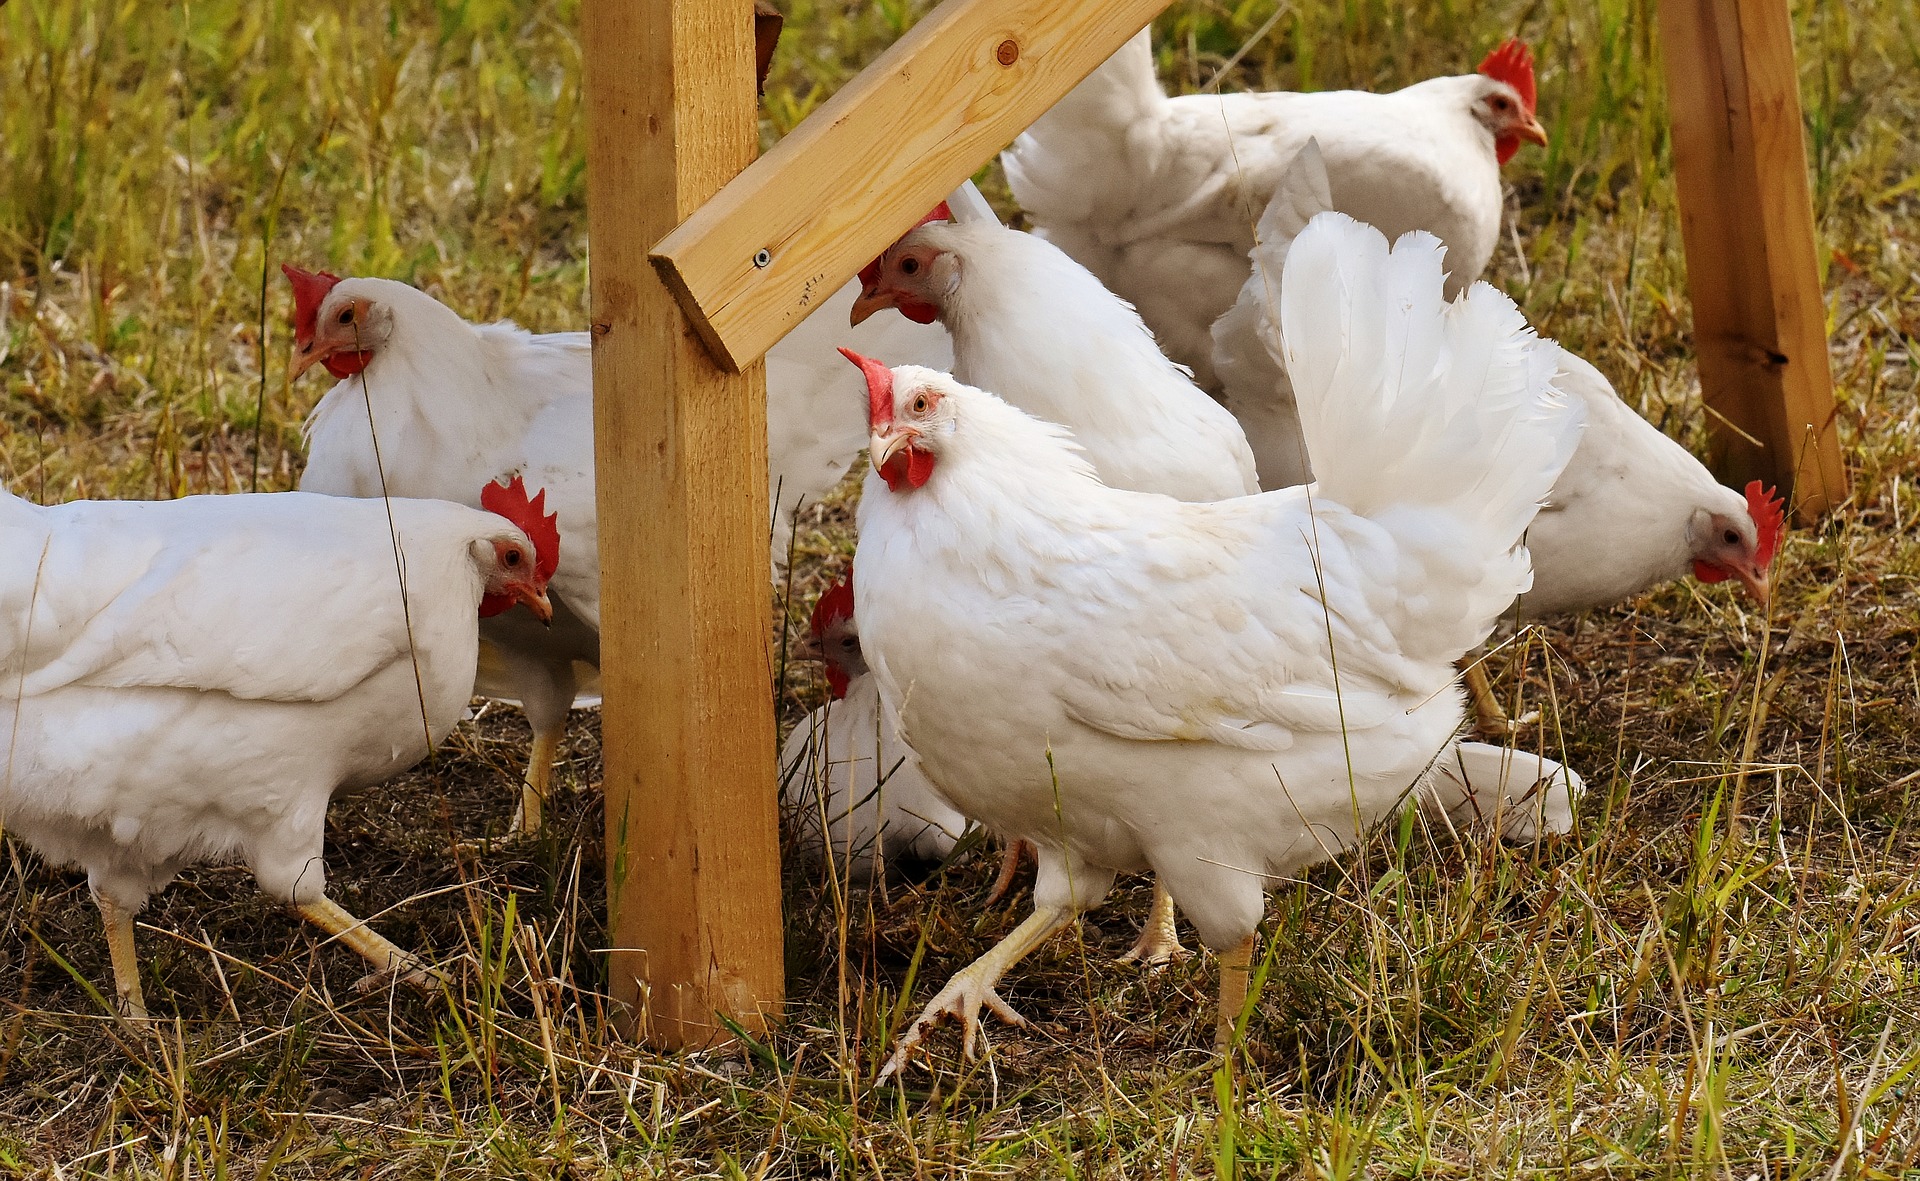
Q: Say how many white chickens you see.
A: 7